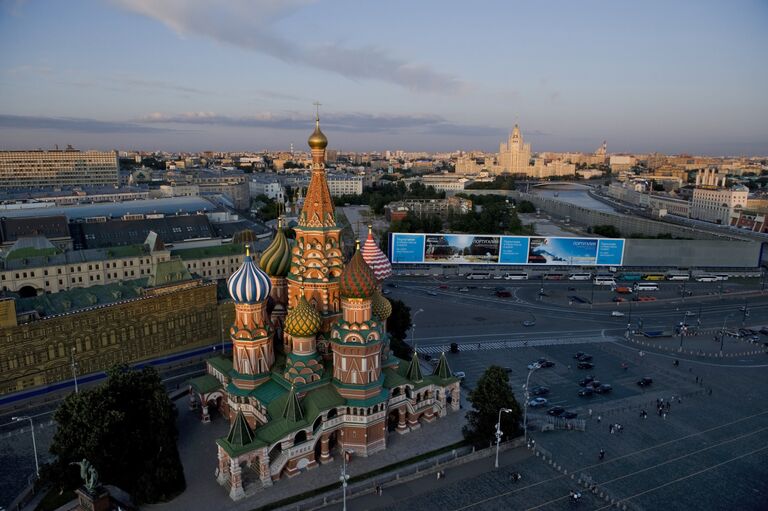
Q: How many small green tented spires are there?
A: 4